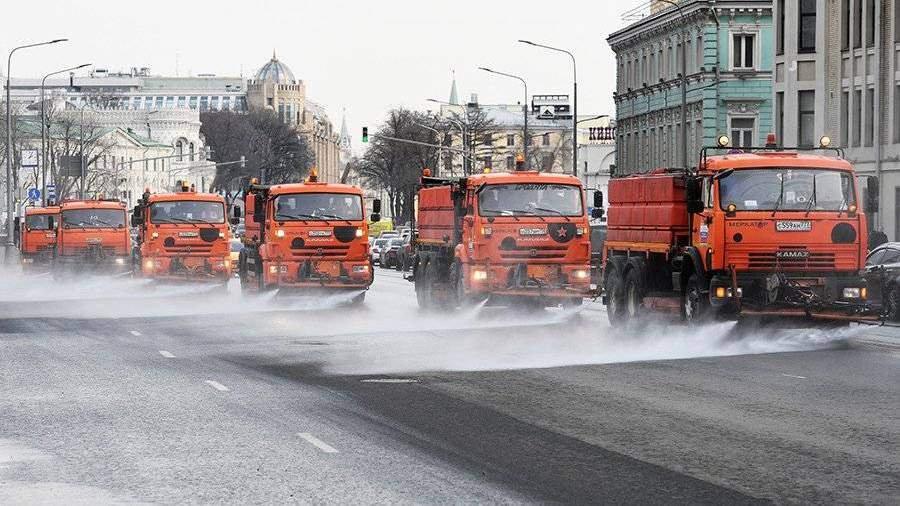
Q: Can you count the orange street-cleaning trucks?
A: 6